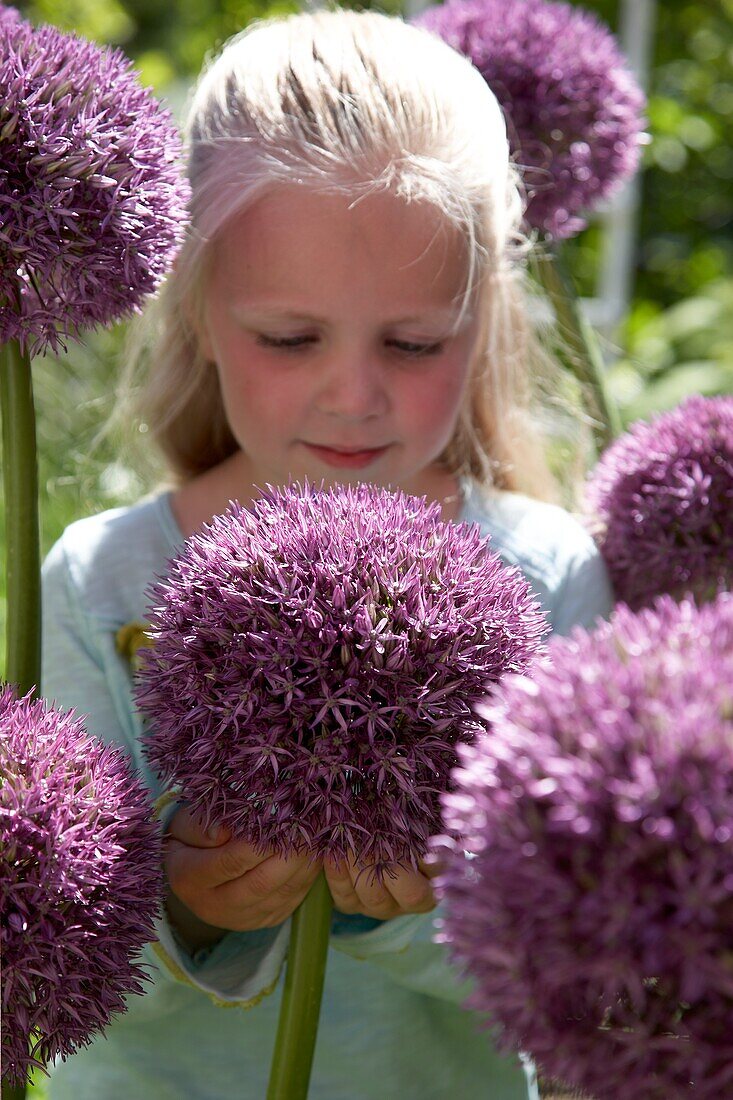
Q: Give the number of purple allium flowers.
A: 6